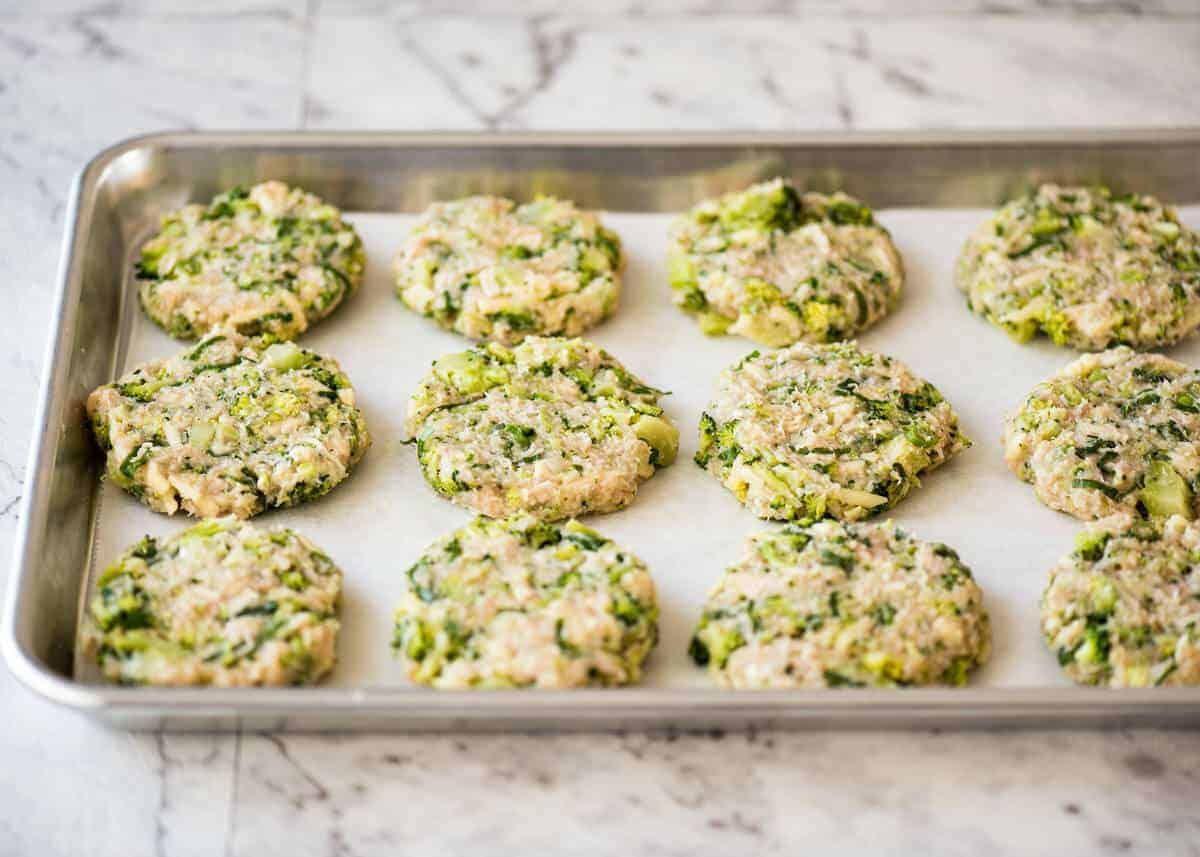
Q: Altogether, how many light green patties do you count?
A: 12